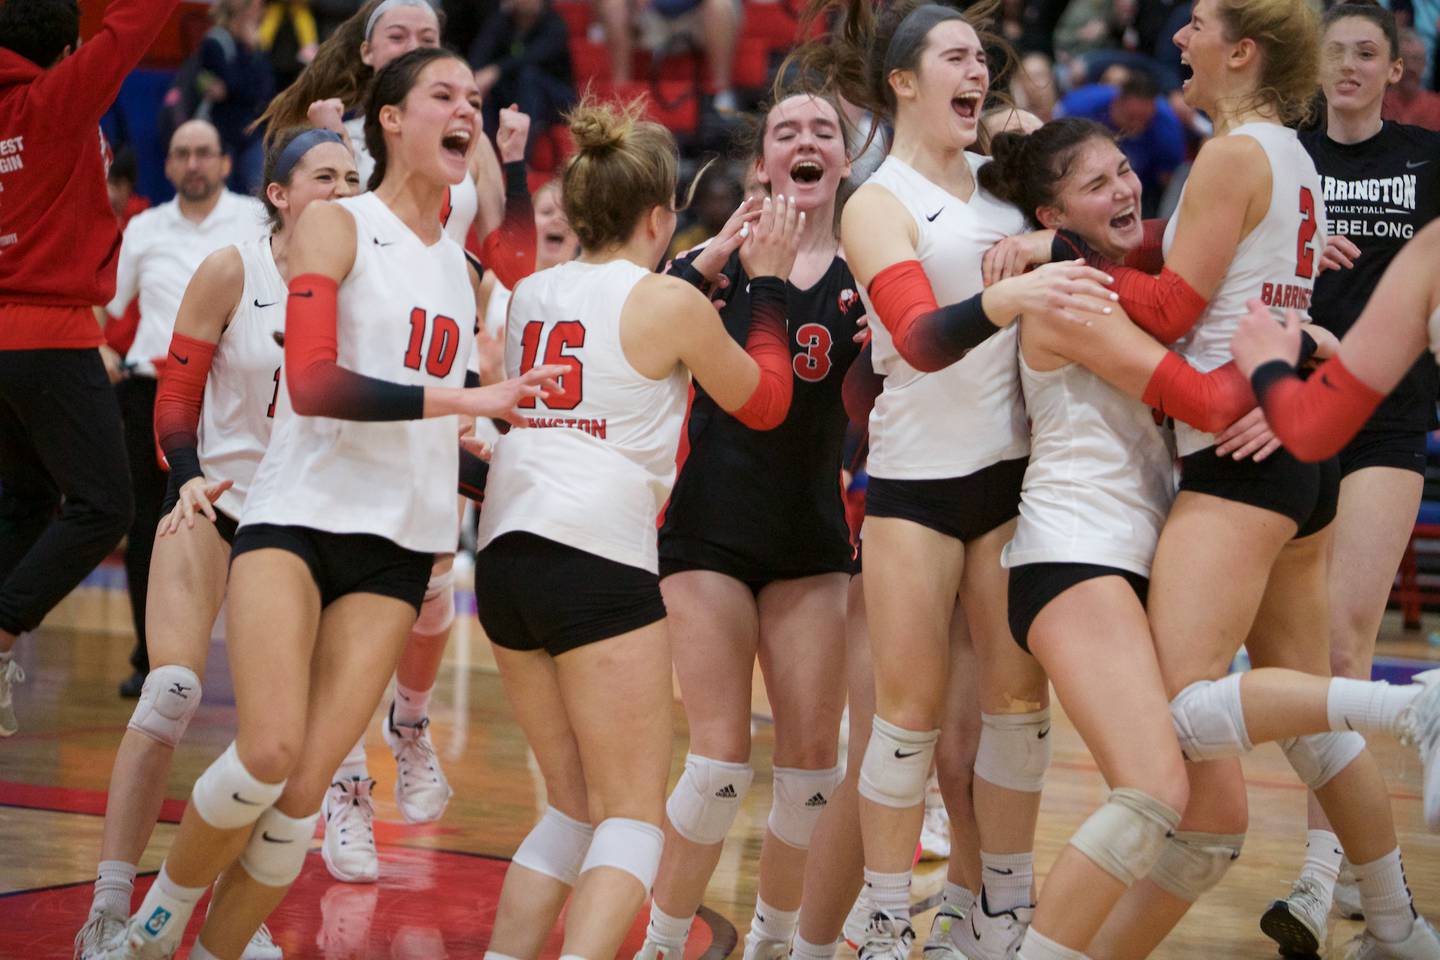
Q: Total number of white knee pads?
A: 14